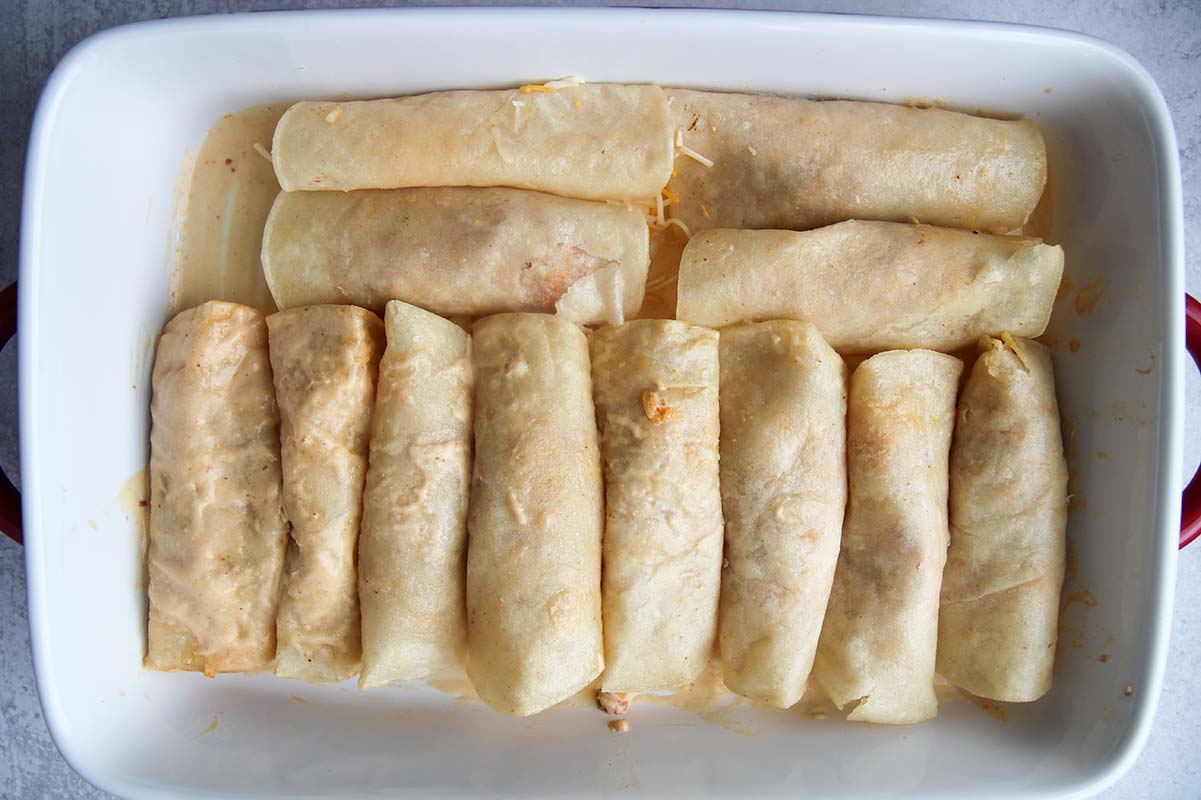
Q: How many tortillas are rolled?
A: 12